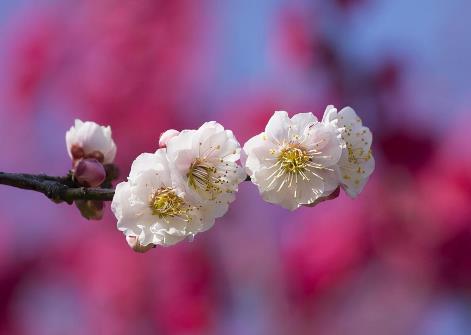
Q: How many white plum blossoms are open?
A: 4